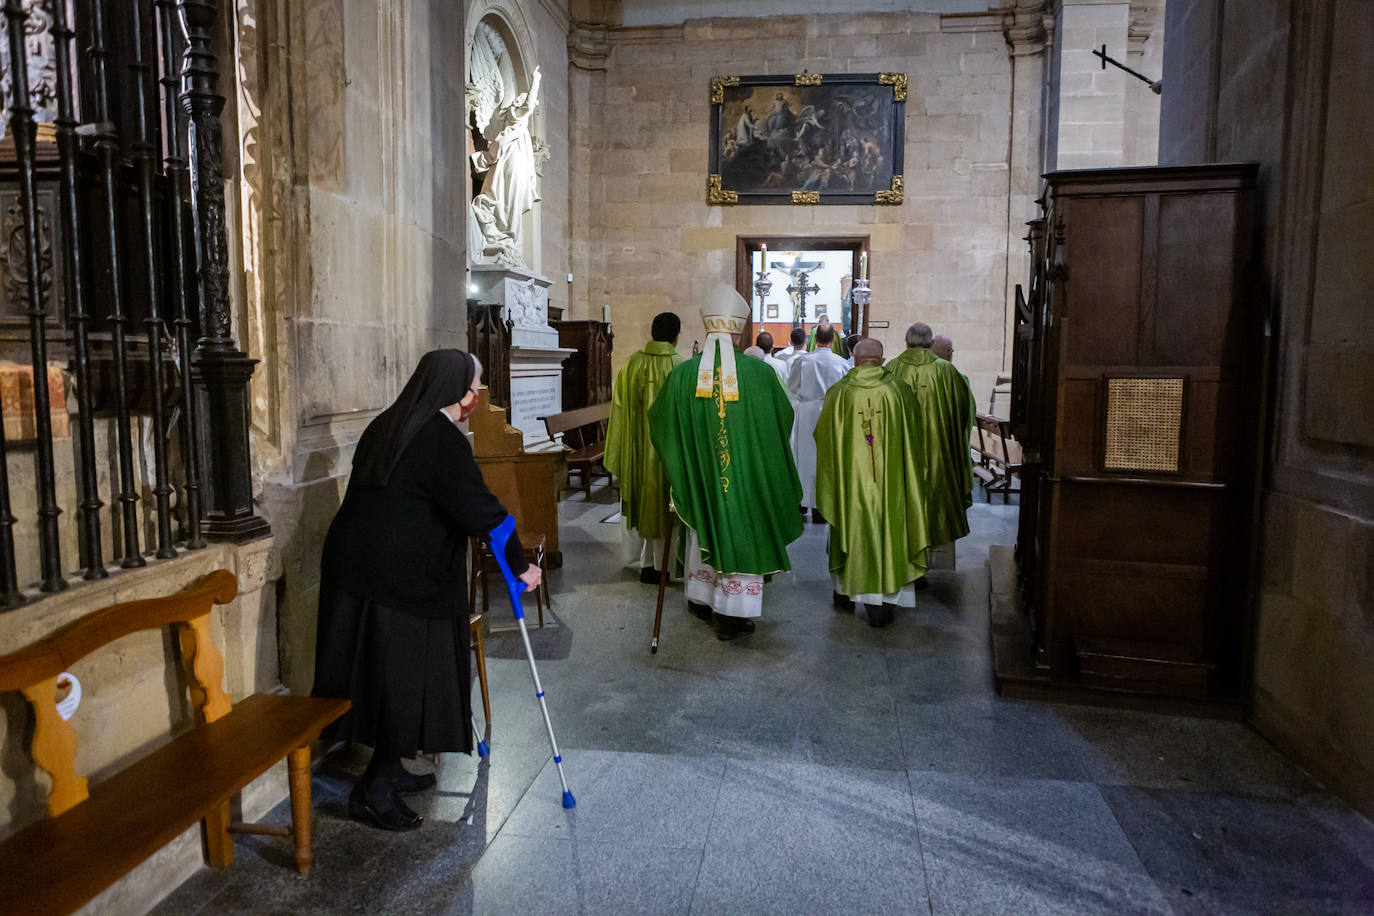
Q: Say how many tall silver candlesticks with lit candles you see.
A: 2